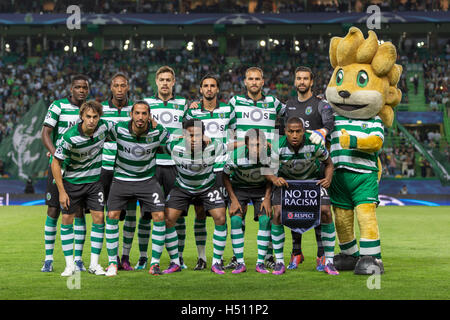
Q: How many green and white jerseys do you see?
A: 11